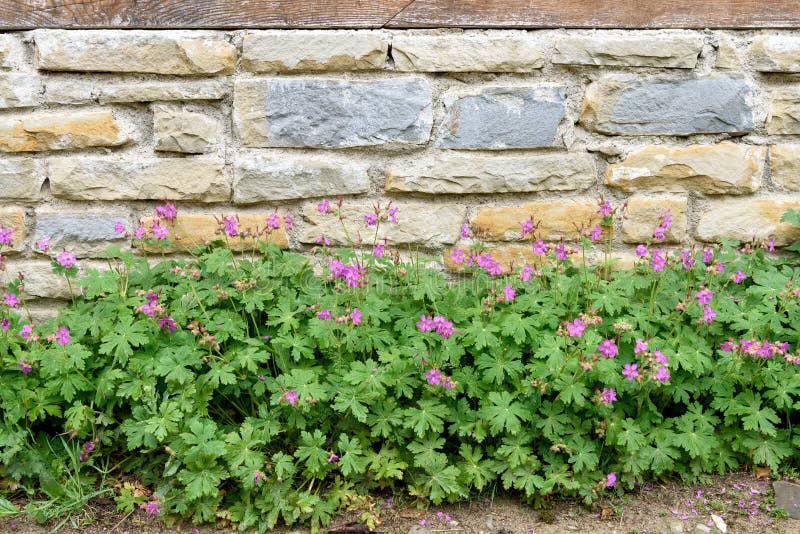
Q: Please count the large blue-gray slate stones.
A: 3